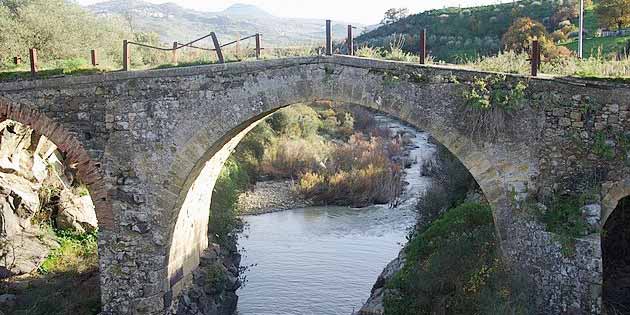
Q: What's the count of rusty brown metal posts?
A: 11